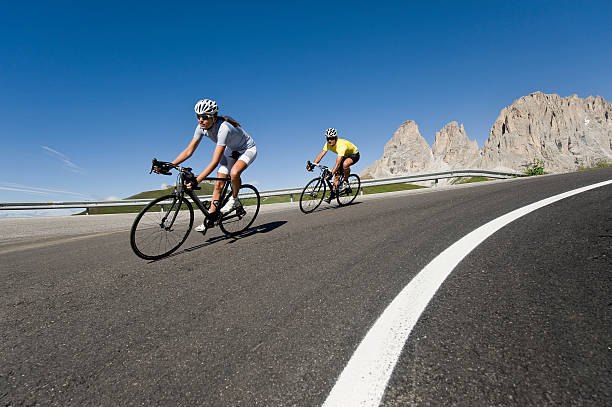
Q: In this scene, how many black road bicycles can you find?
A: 2